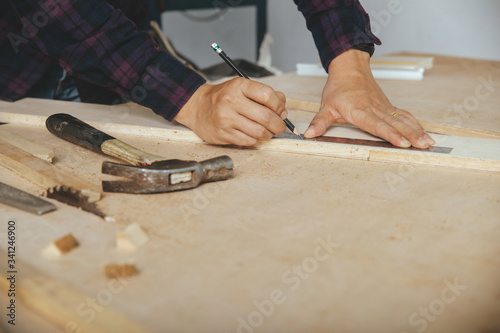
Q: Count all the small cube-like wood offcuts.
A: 3